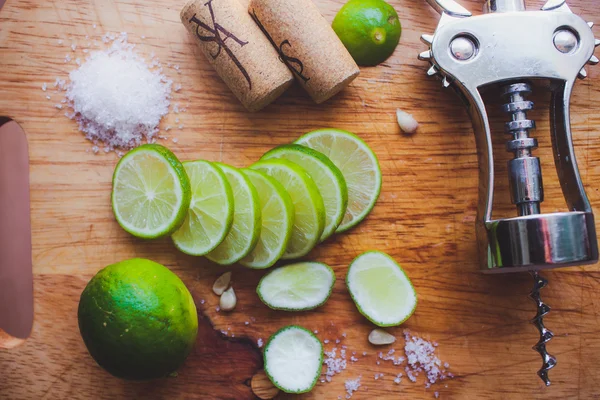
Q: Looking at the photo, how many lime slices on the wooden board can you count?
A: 10